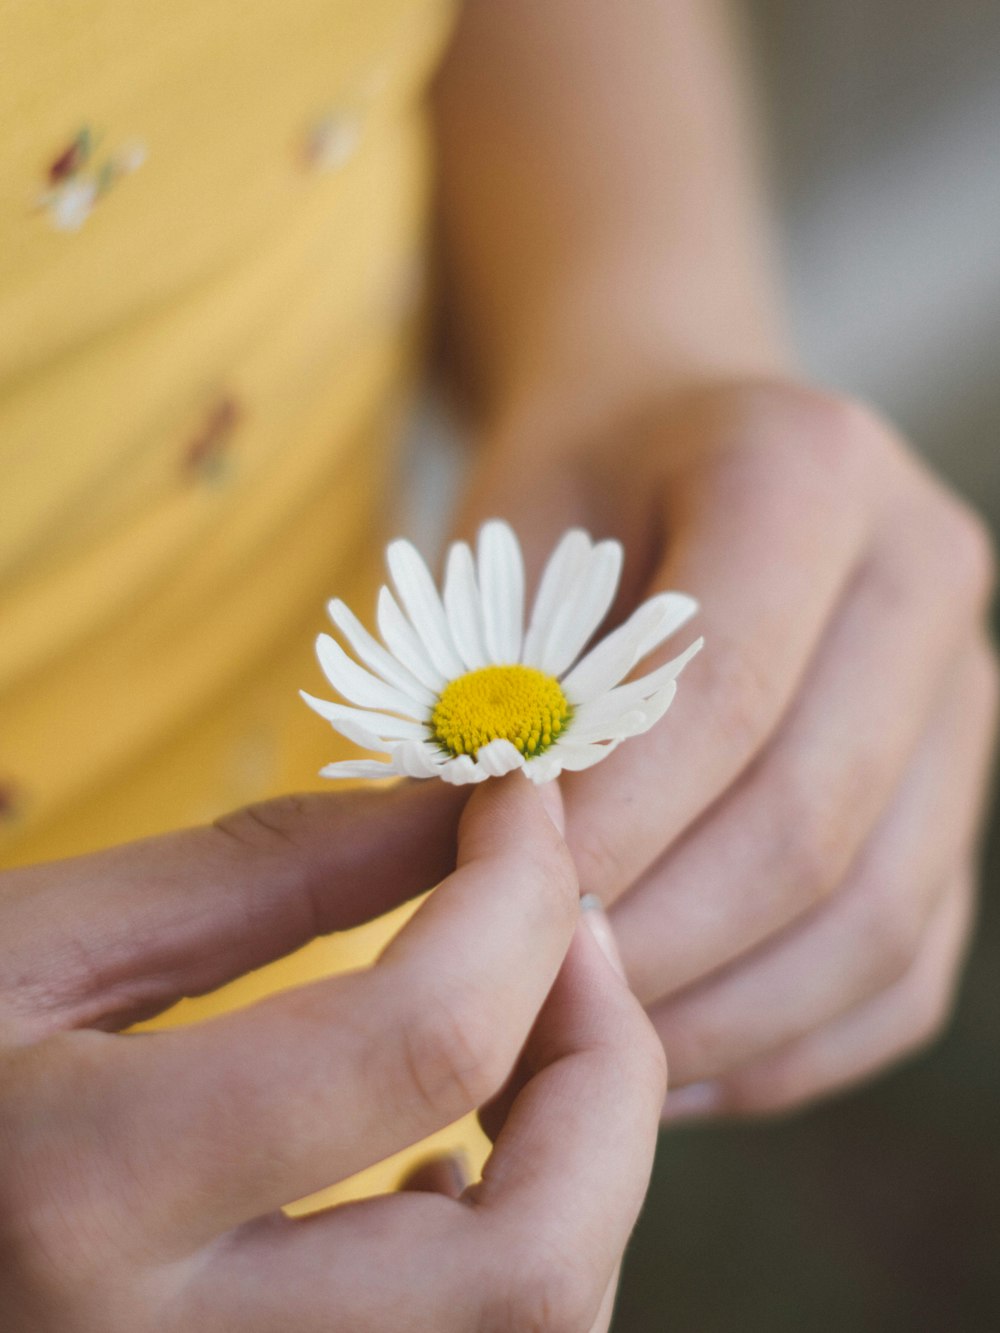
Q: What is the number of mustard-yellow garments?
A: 1